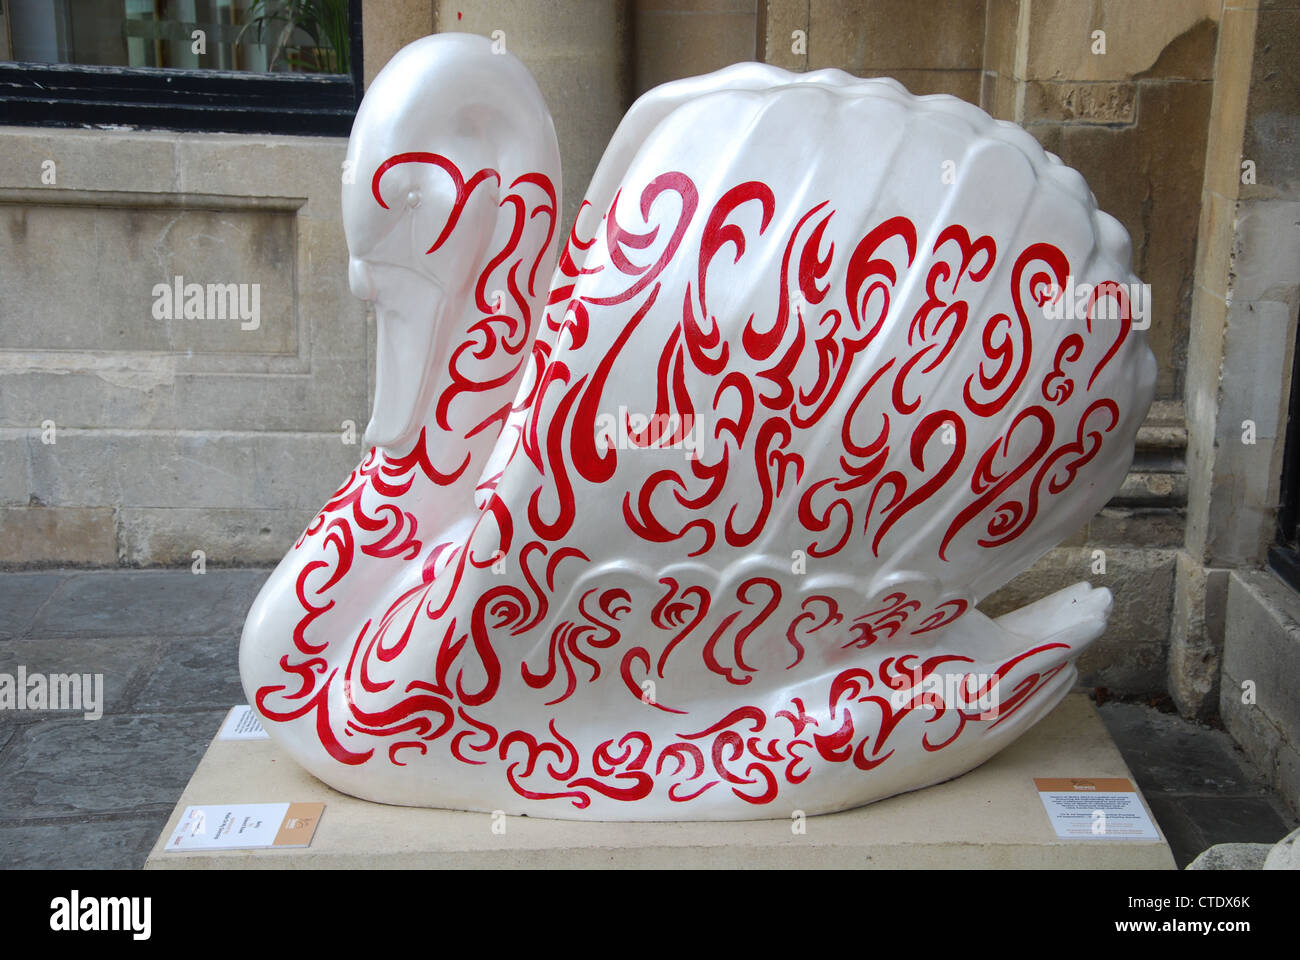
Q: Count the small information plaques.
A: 3